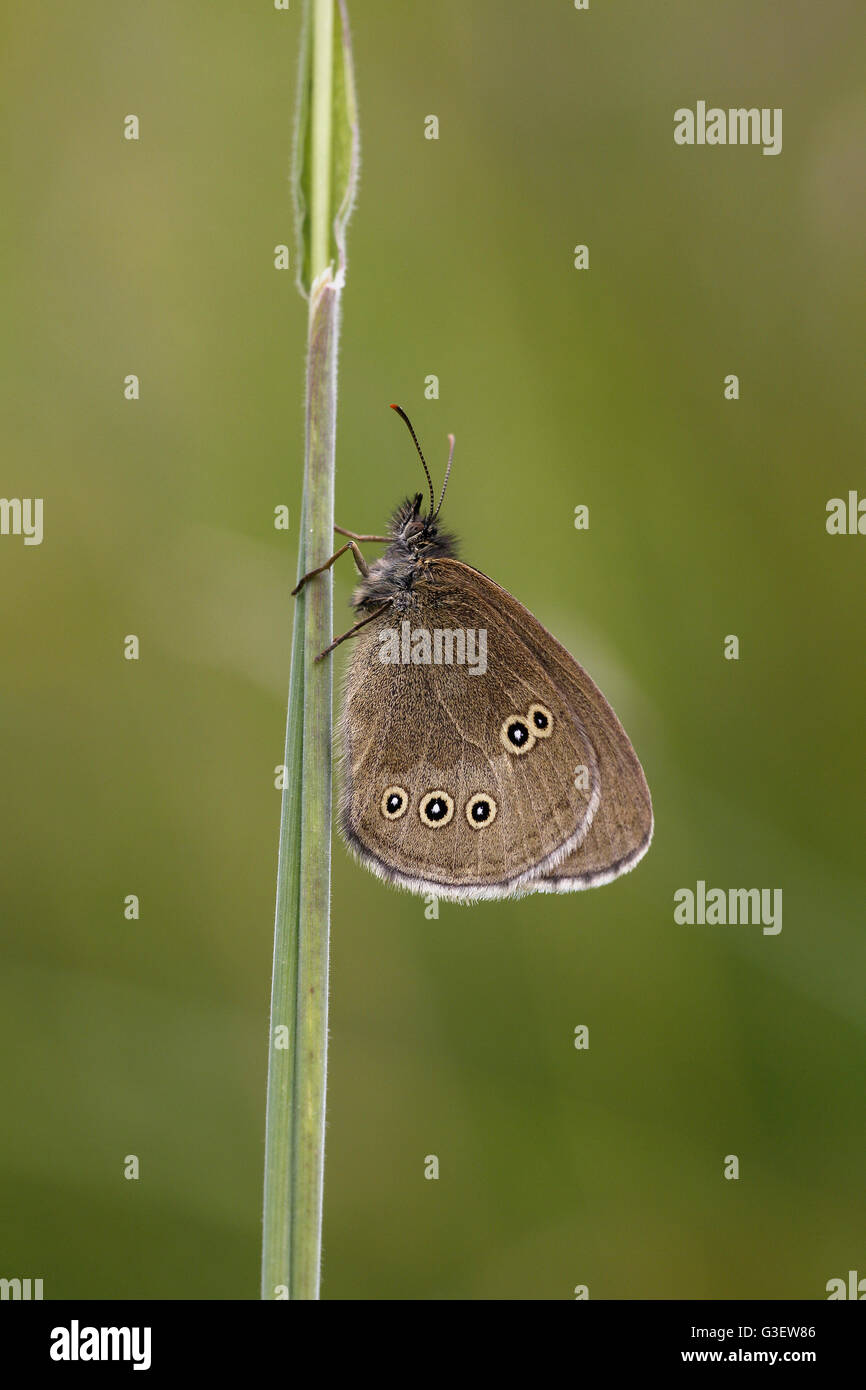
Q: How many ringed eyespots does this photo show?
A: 5